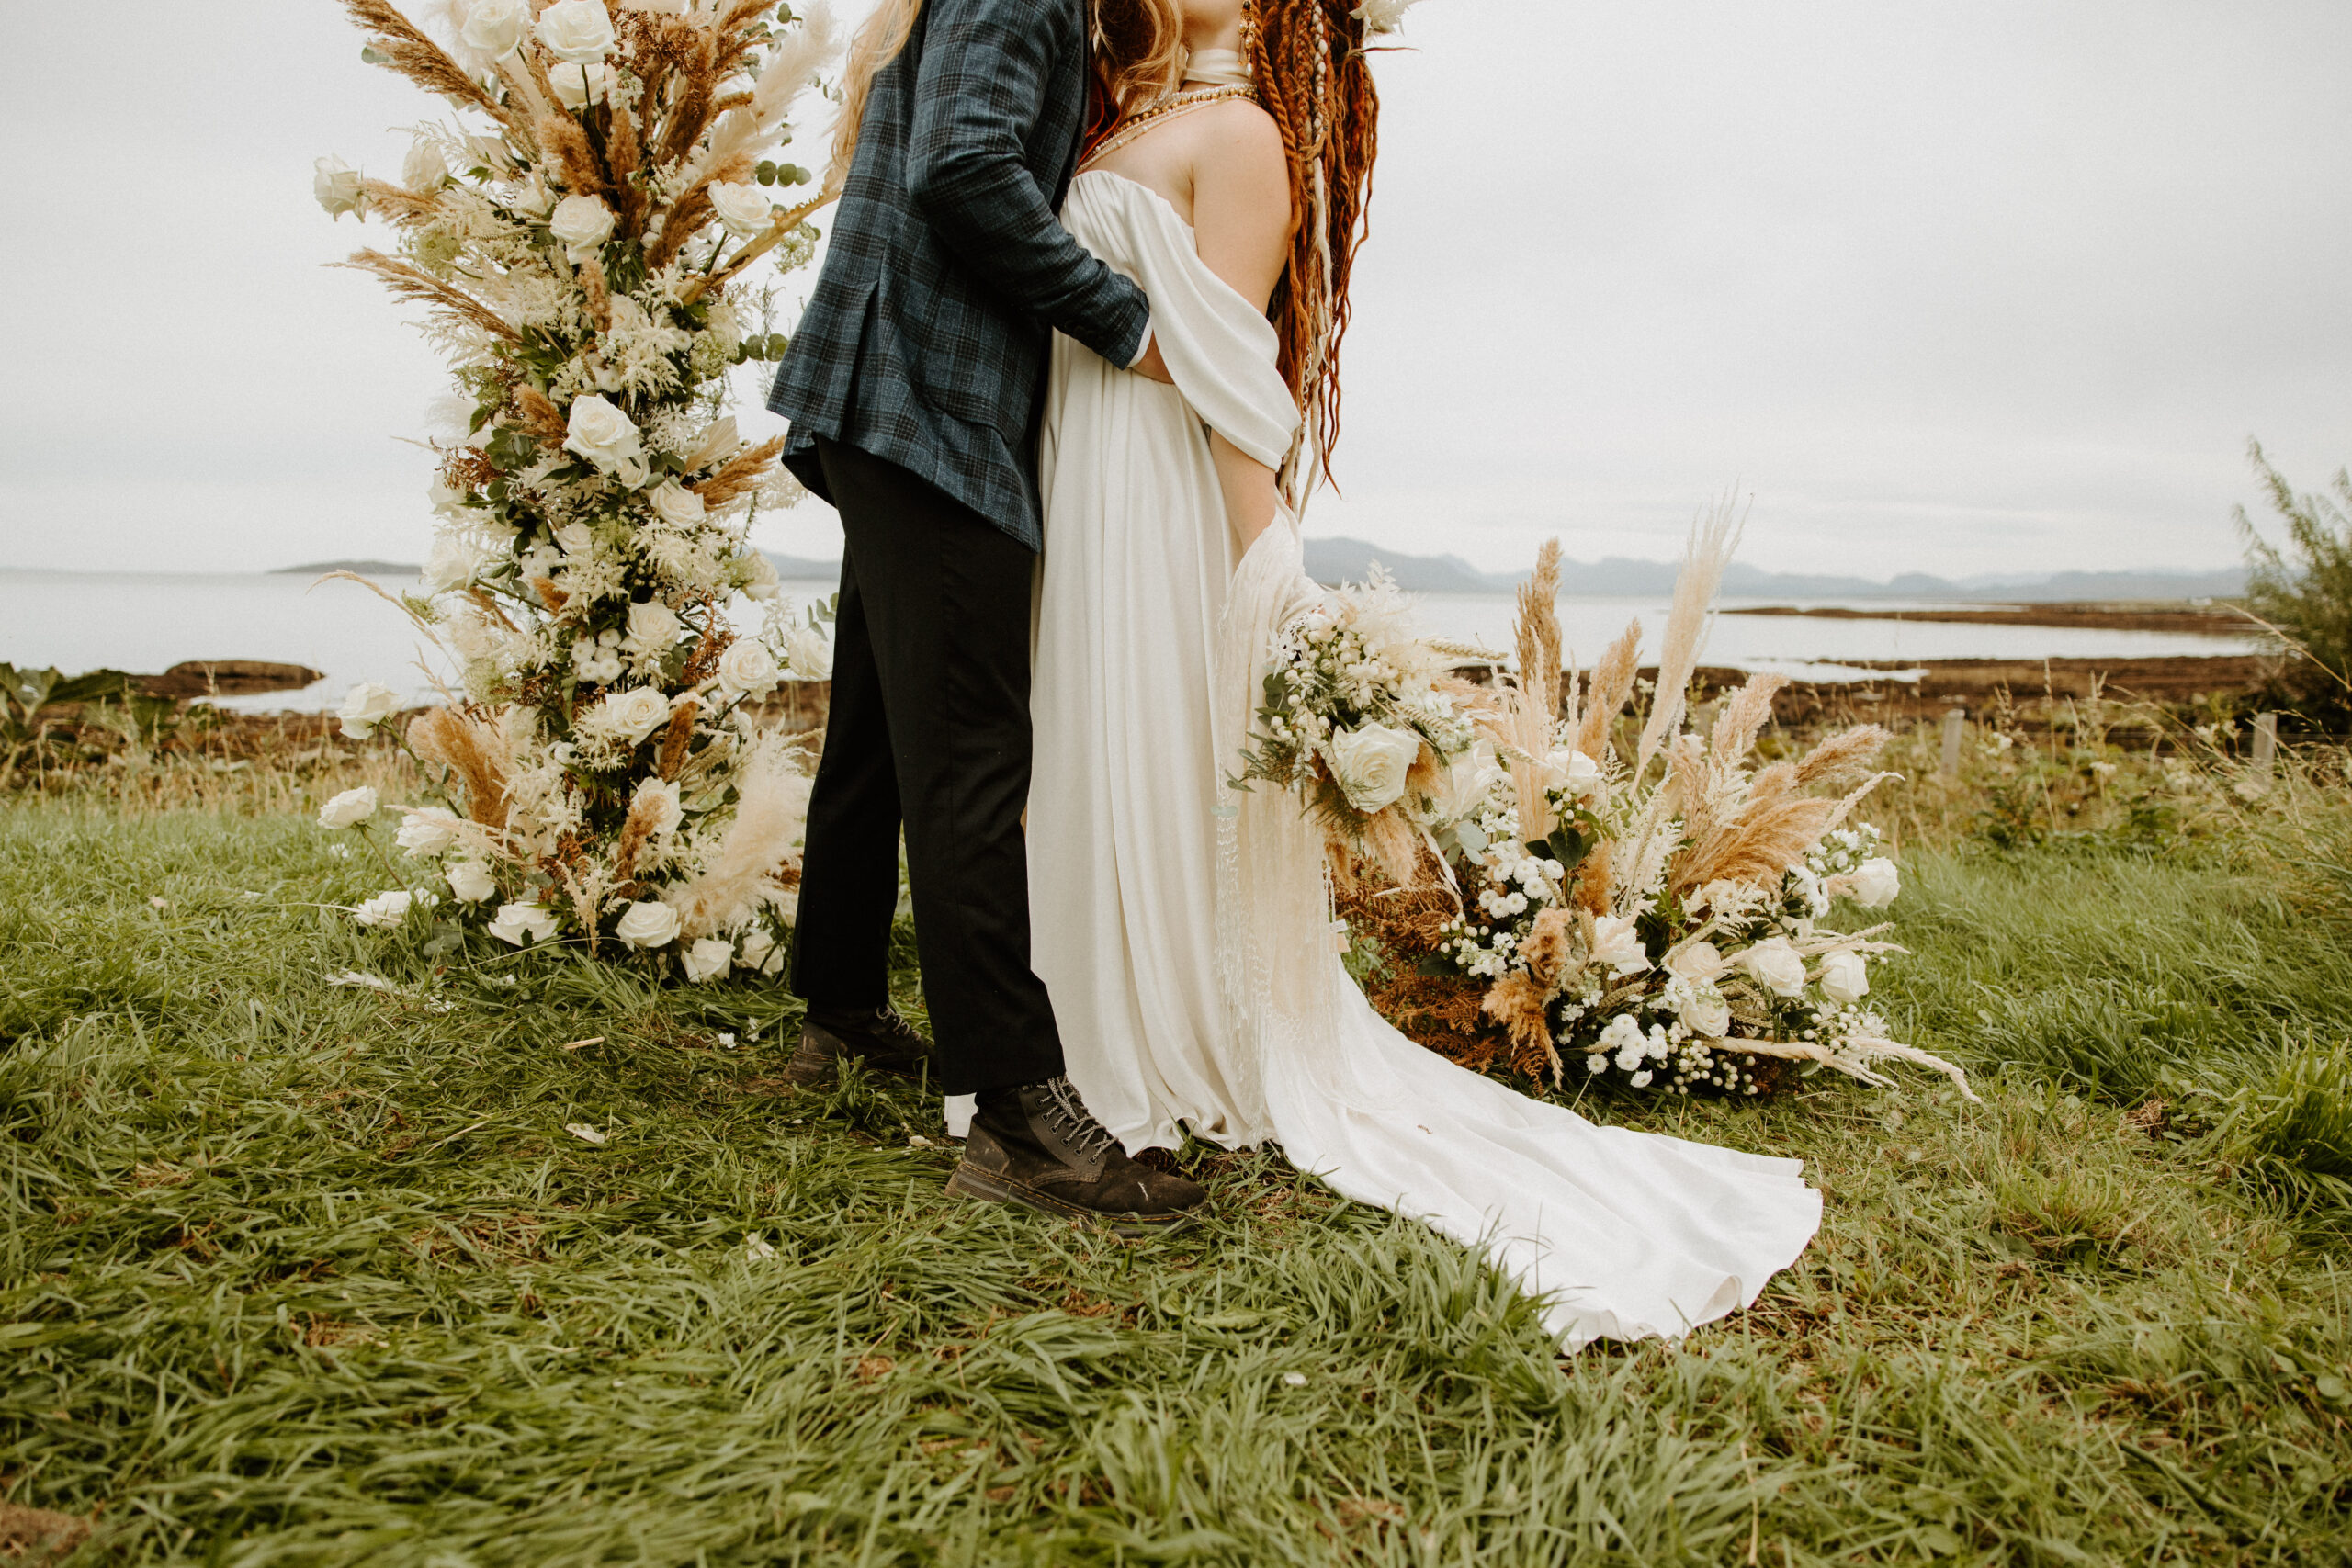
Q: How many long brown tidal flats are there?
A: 2